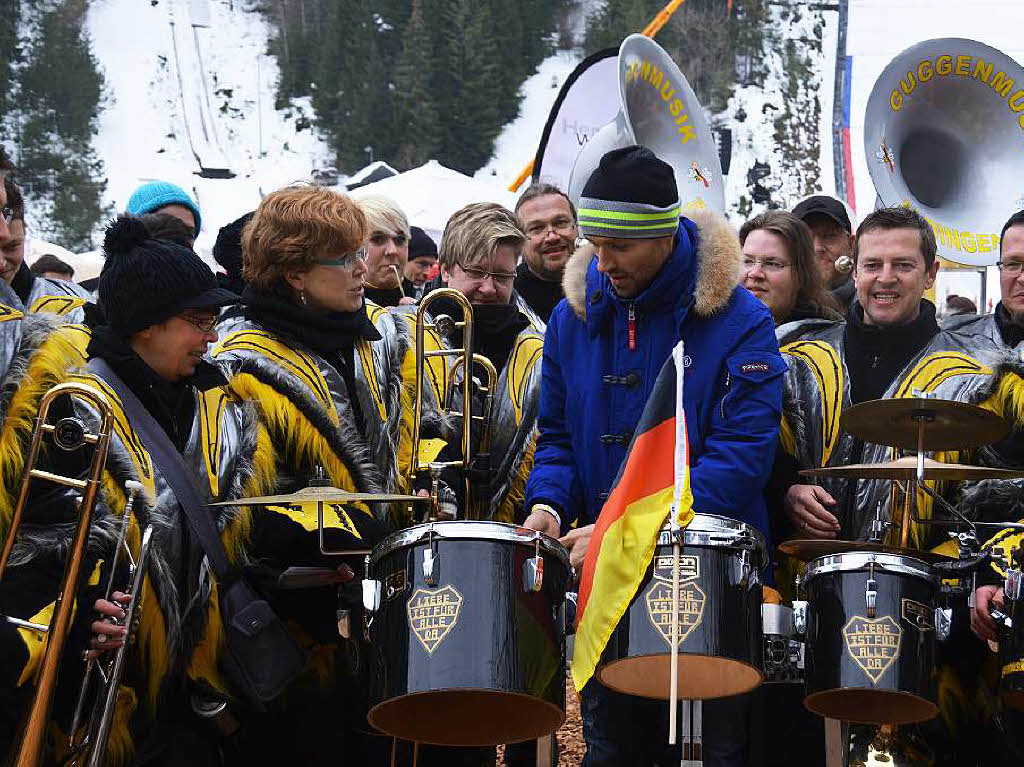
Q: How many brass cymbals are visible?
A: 4